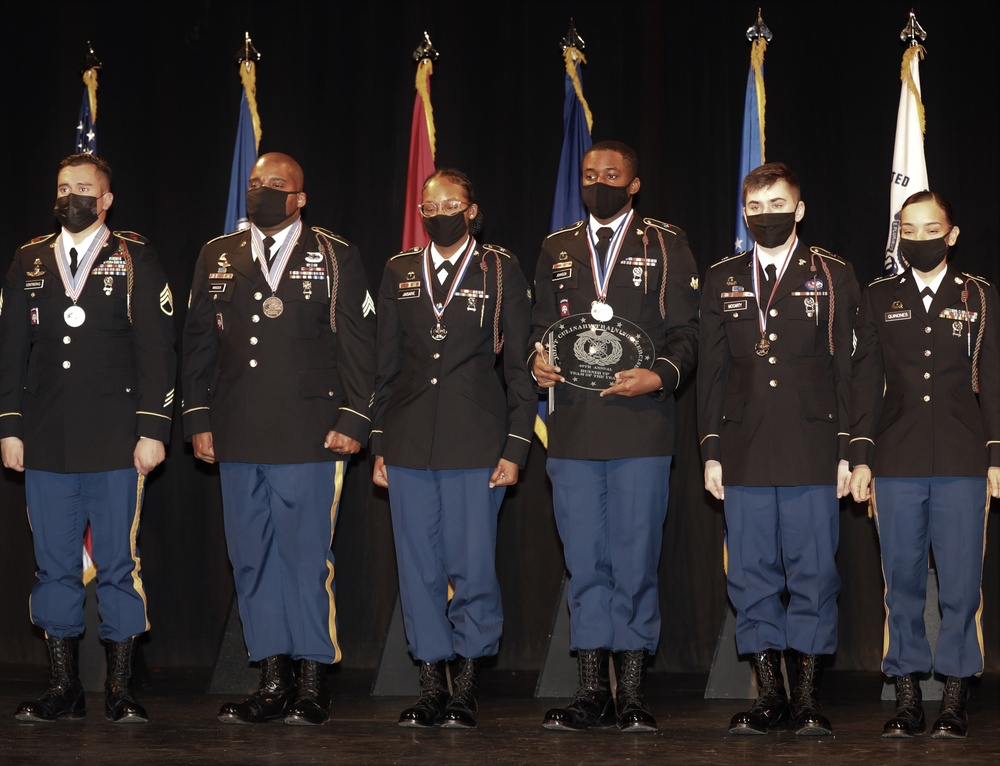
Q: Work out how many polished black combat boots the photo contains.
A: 12